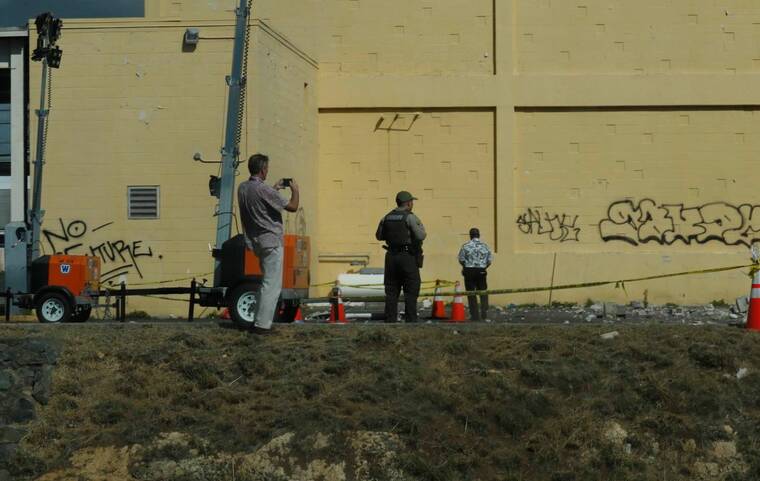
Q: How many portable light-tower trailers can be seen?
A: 2